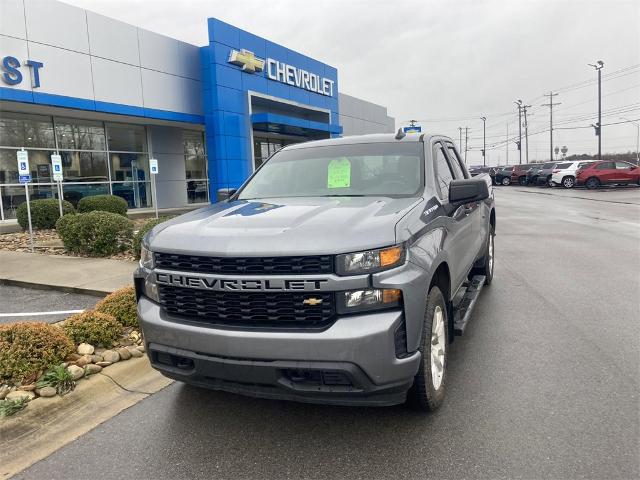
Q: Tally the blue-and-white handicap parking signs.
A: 3